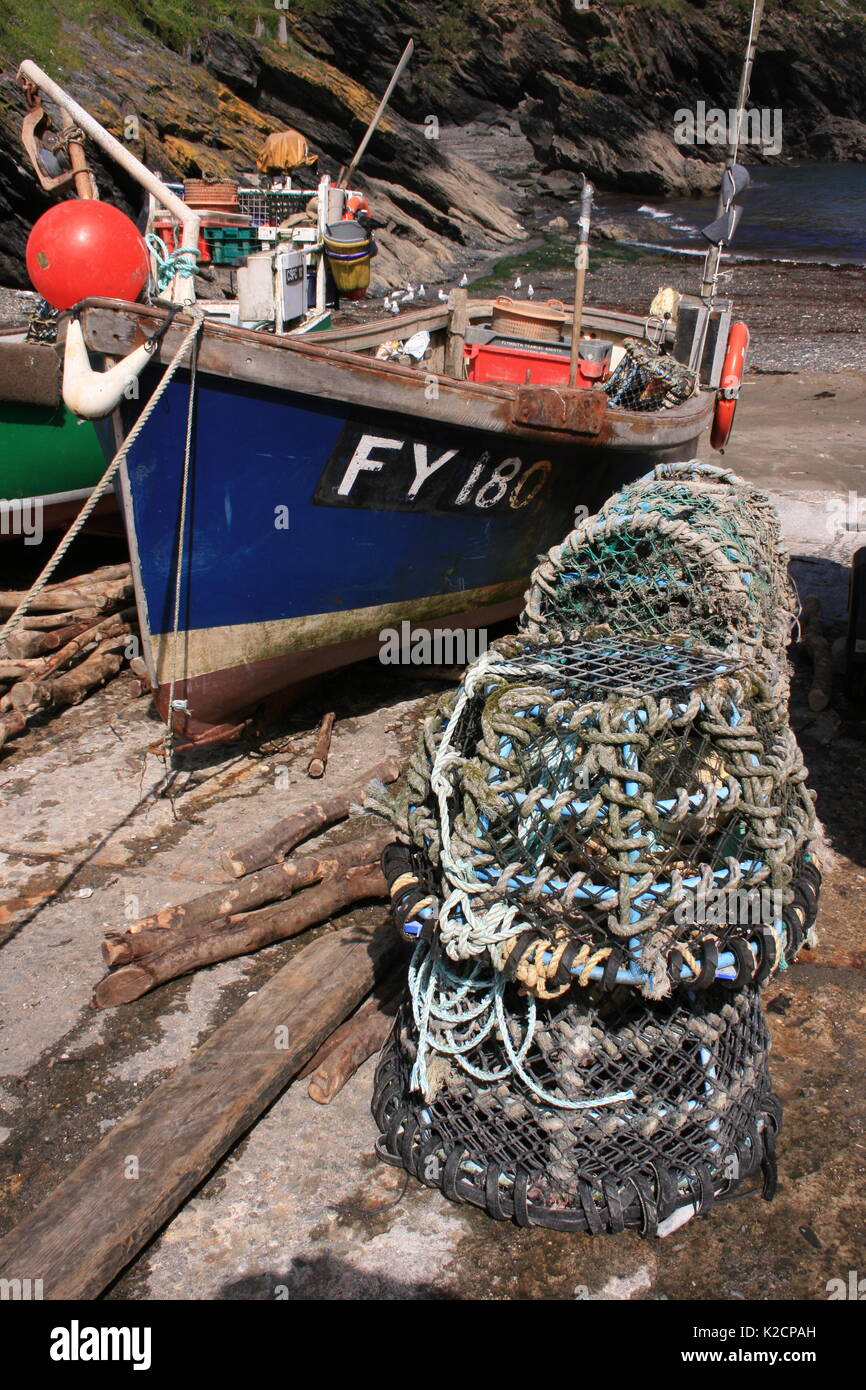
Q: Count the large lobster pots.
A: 3